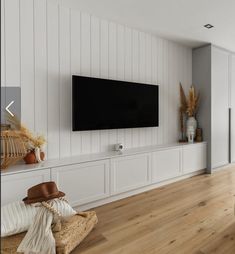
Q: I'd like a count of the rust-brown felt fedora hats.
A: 1